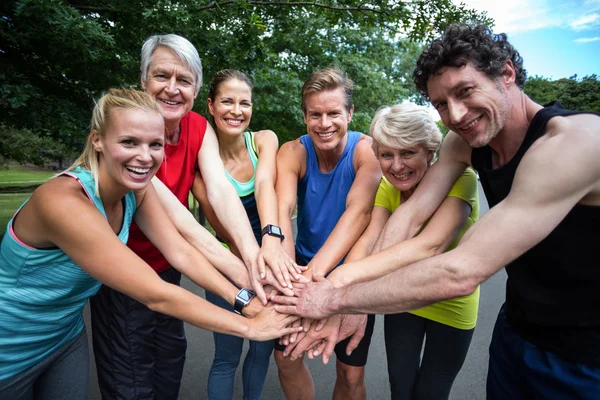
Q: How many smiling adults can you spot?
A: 6